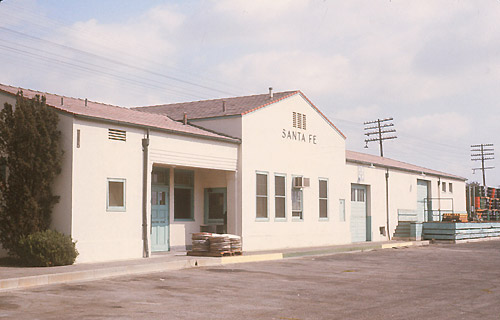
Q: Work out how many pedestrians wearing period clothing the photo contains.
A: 0